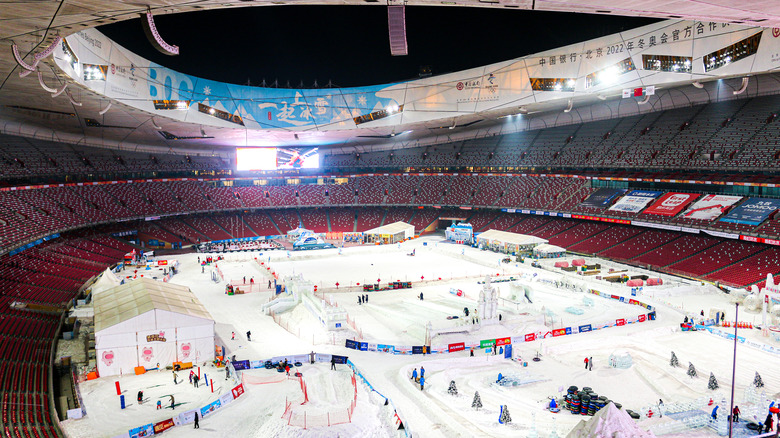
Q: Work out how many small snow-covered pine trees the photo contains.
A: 7